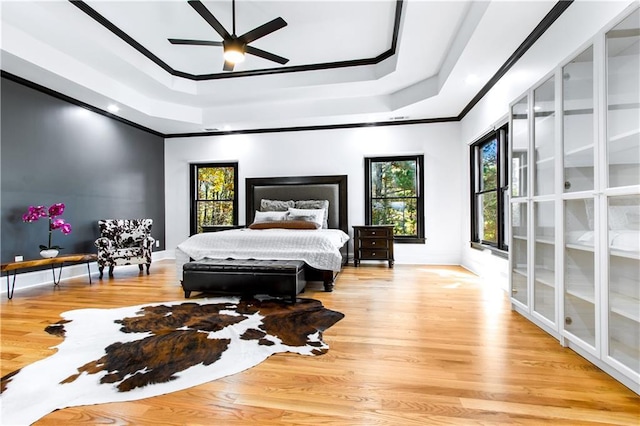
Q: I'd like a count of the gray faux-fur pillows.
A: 2